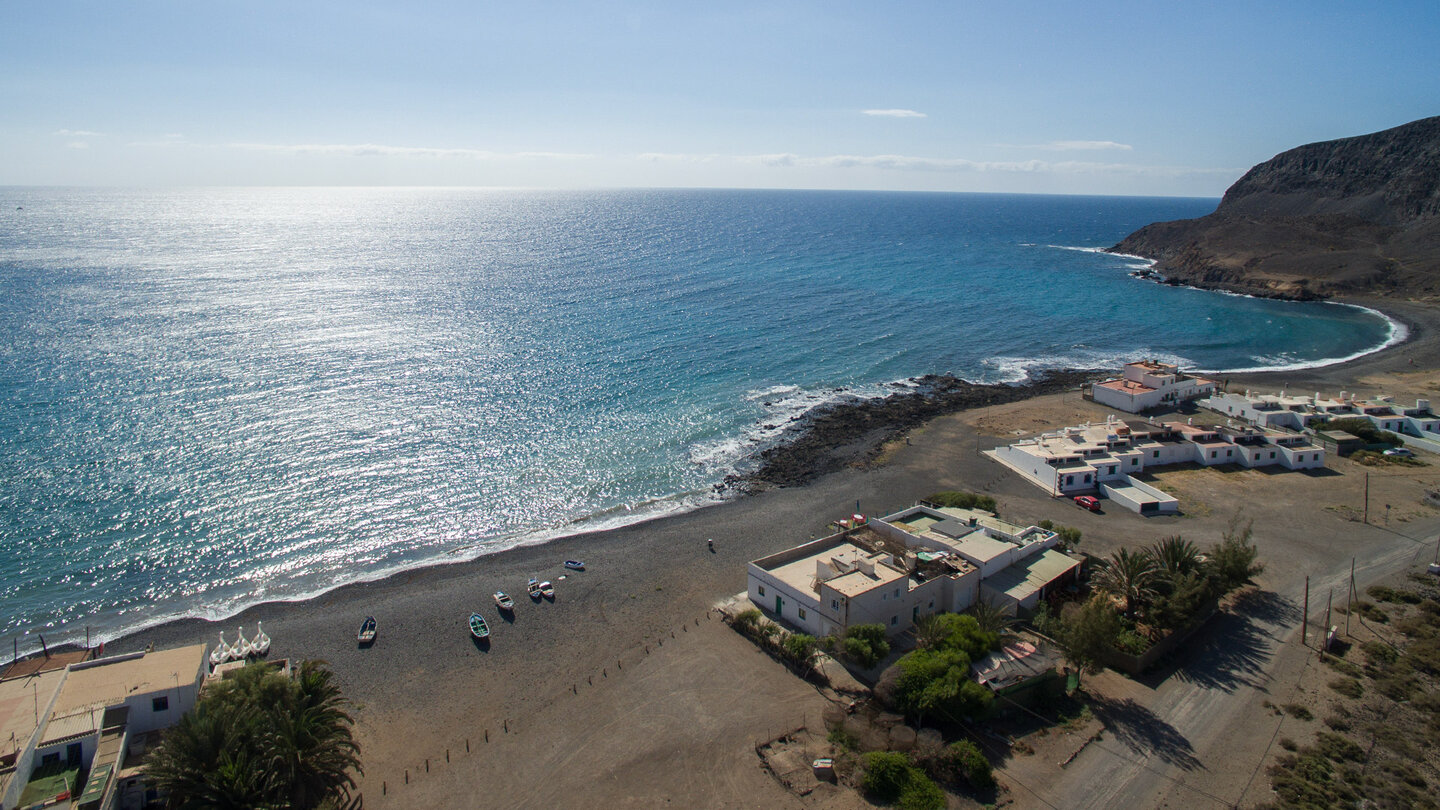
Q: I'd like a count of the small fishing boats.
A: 6